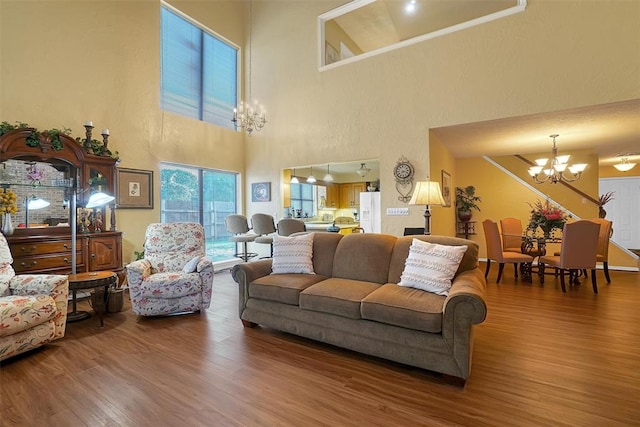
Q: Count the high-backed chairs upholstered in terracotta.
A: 4